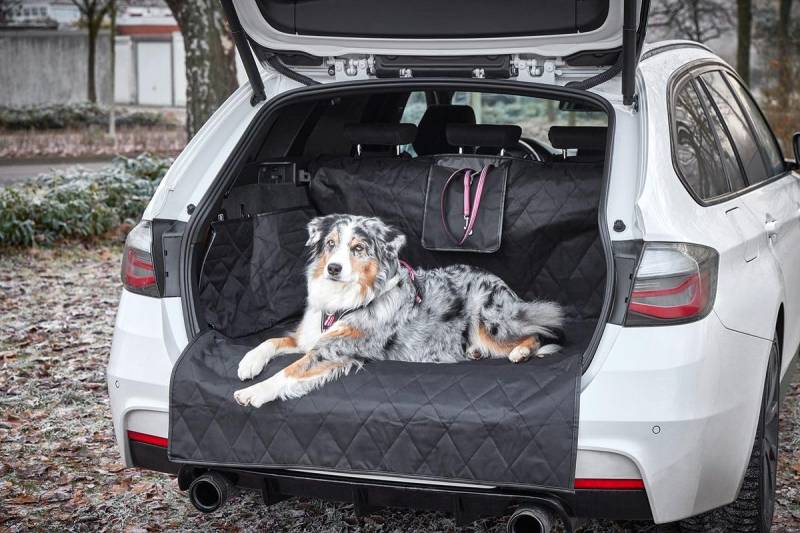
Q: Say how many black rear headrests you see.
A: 3